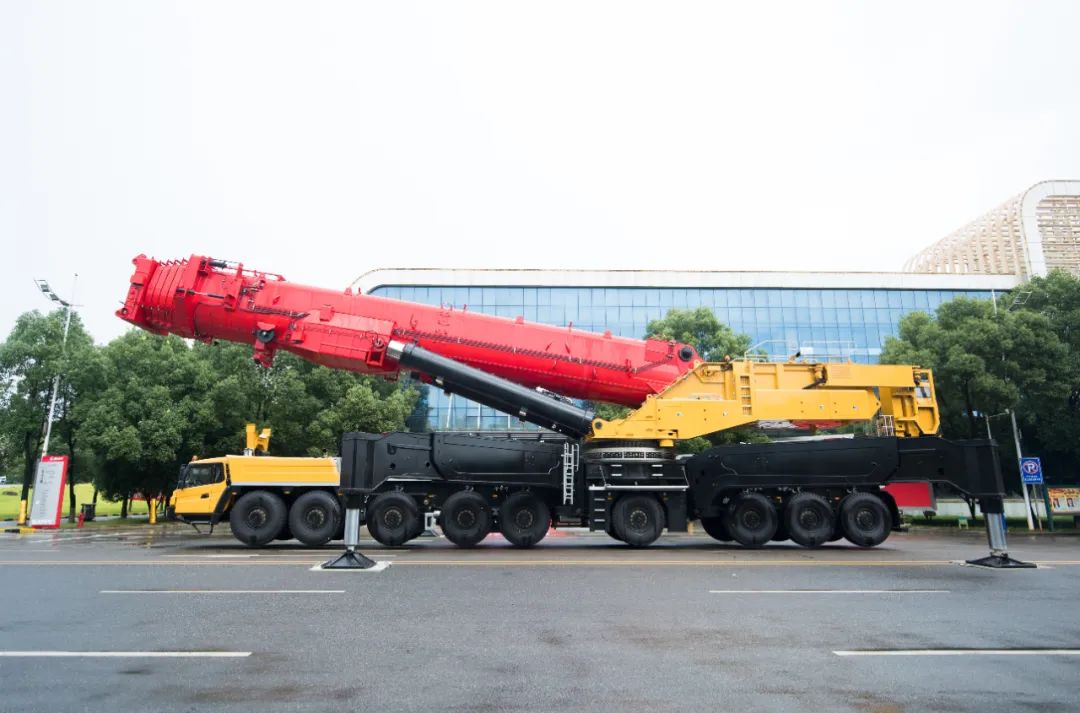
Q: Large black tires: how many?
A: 9